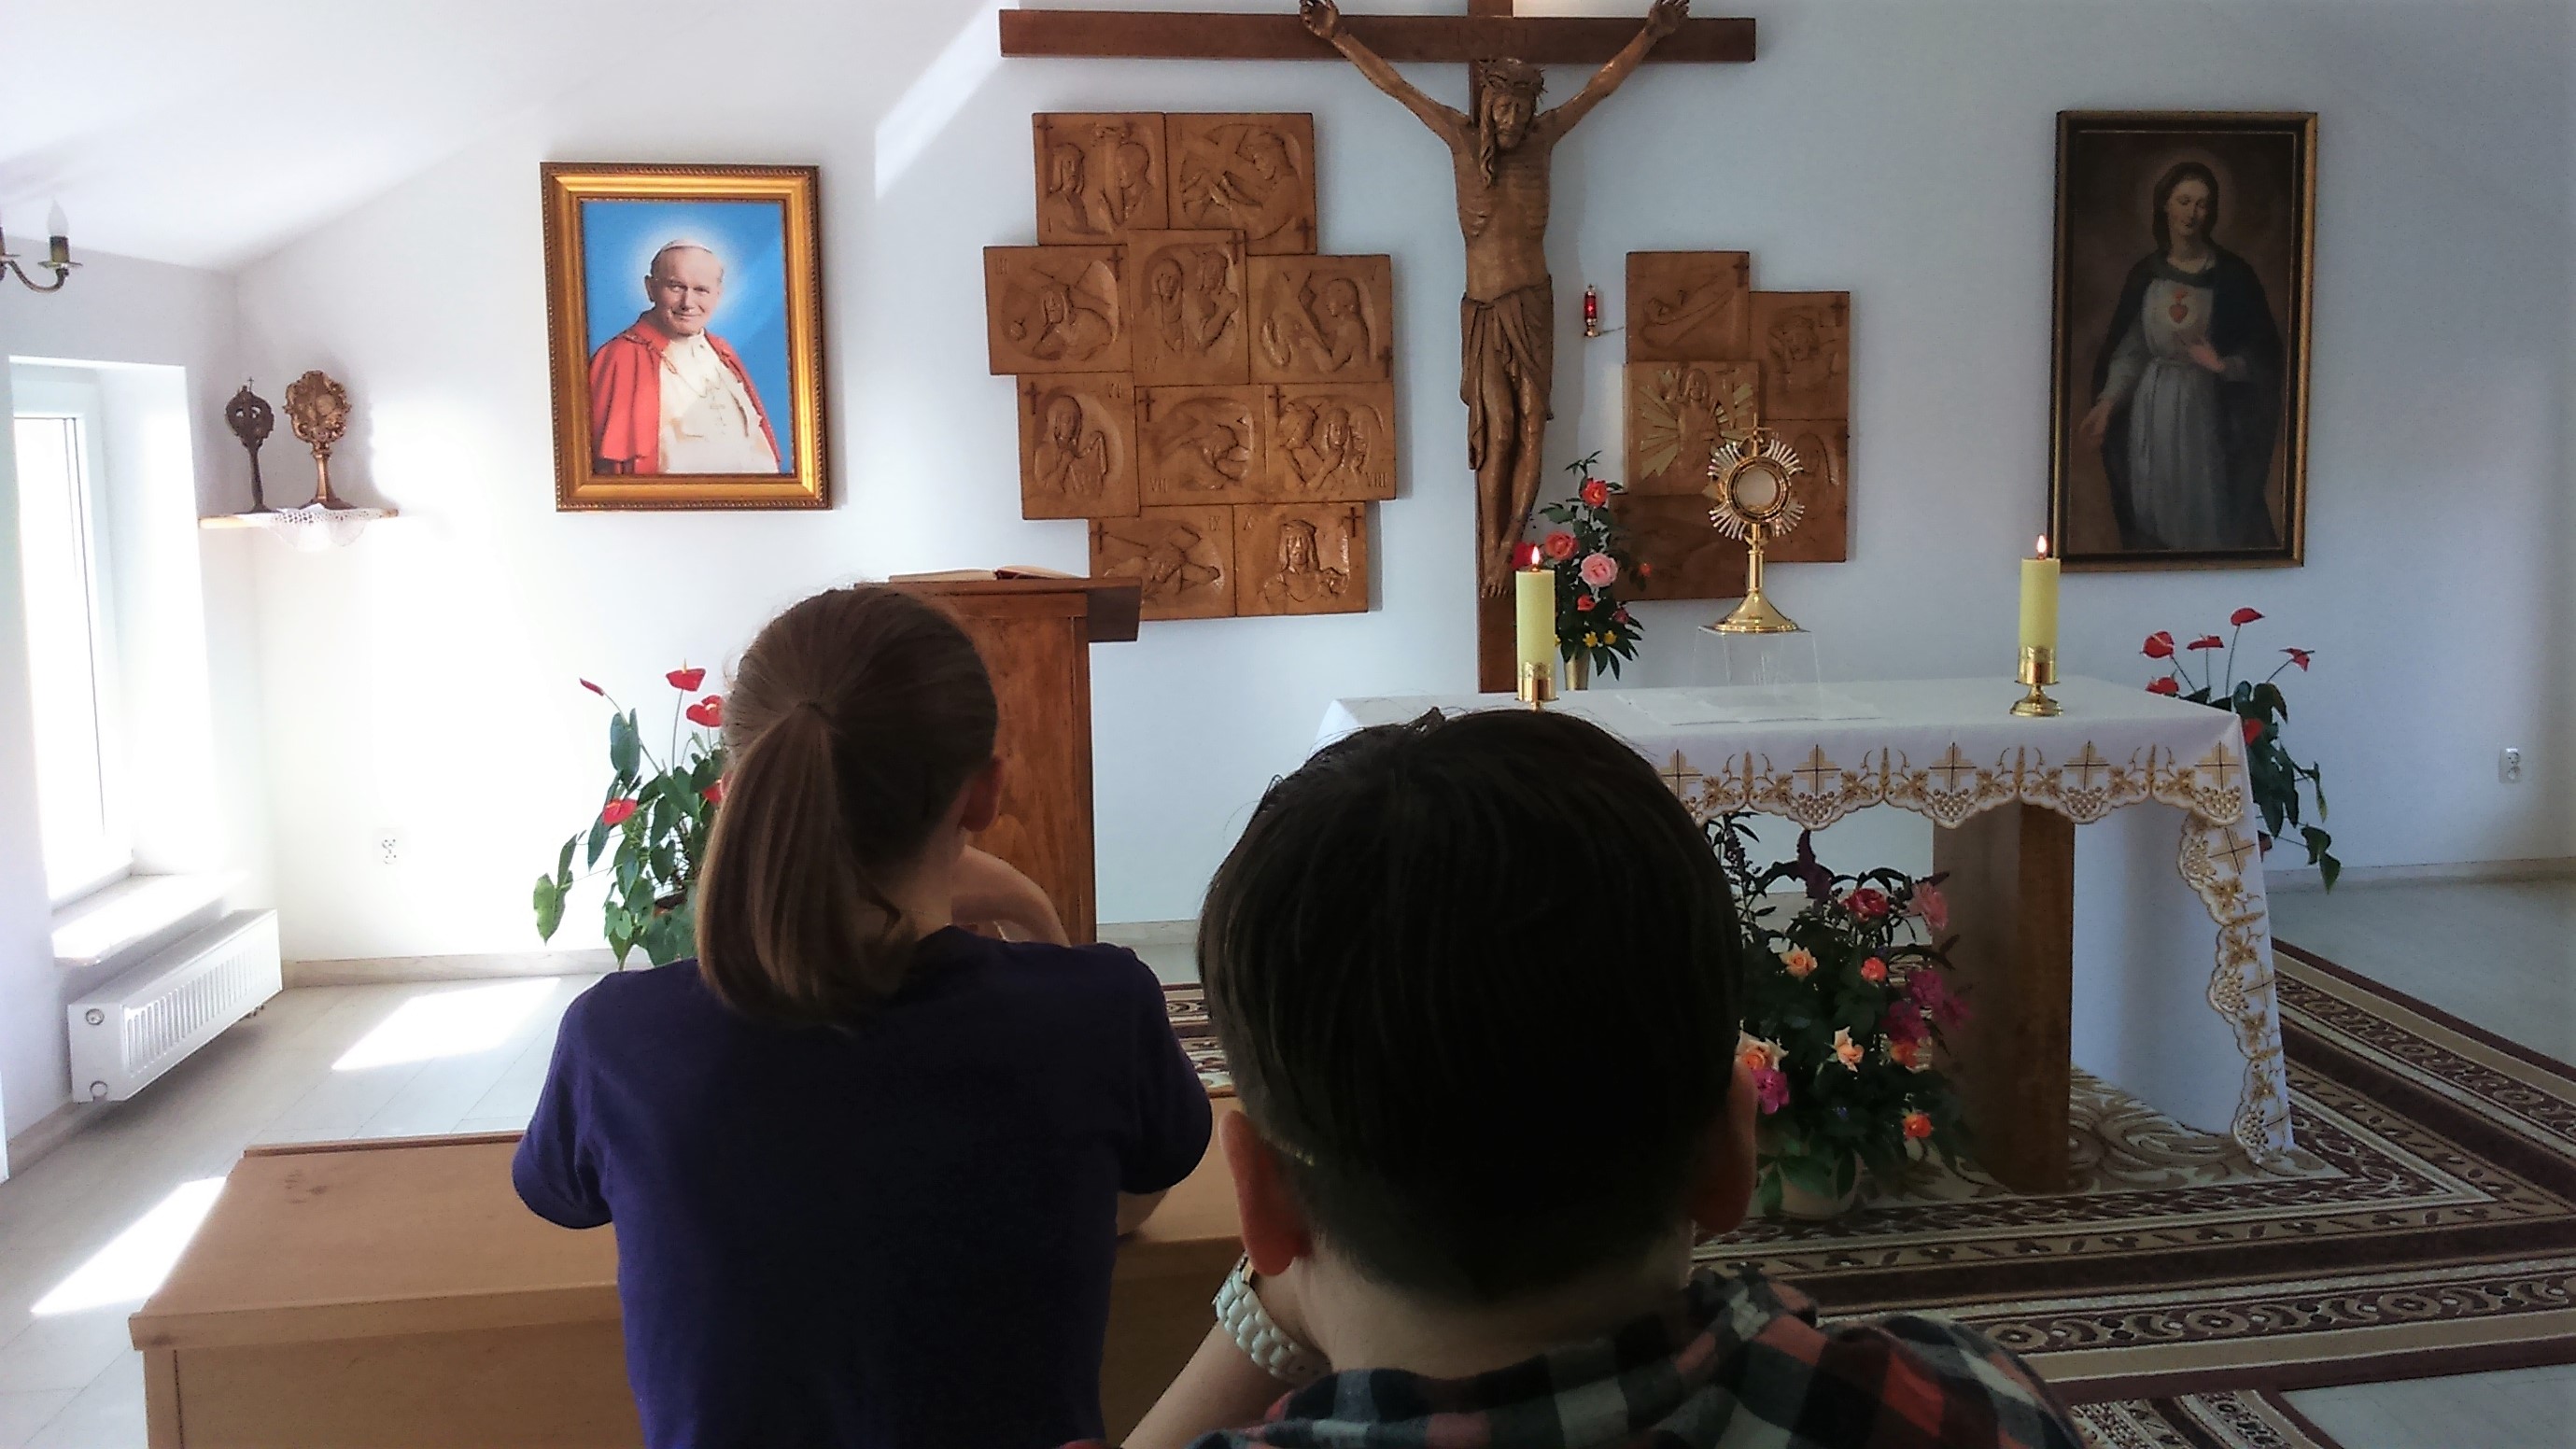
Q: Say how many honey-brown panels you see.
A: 15